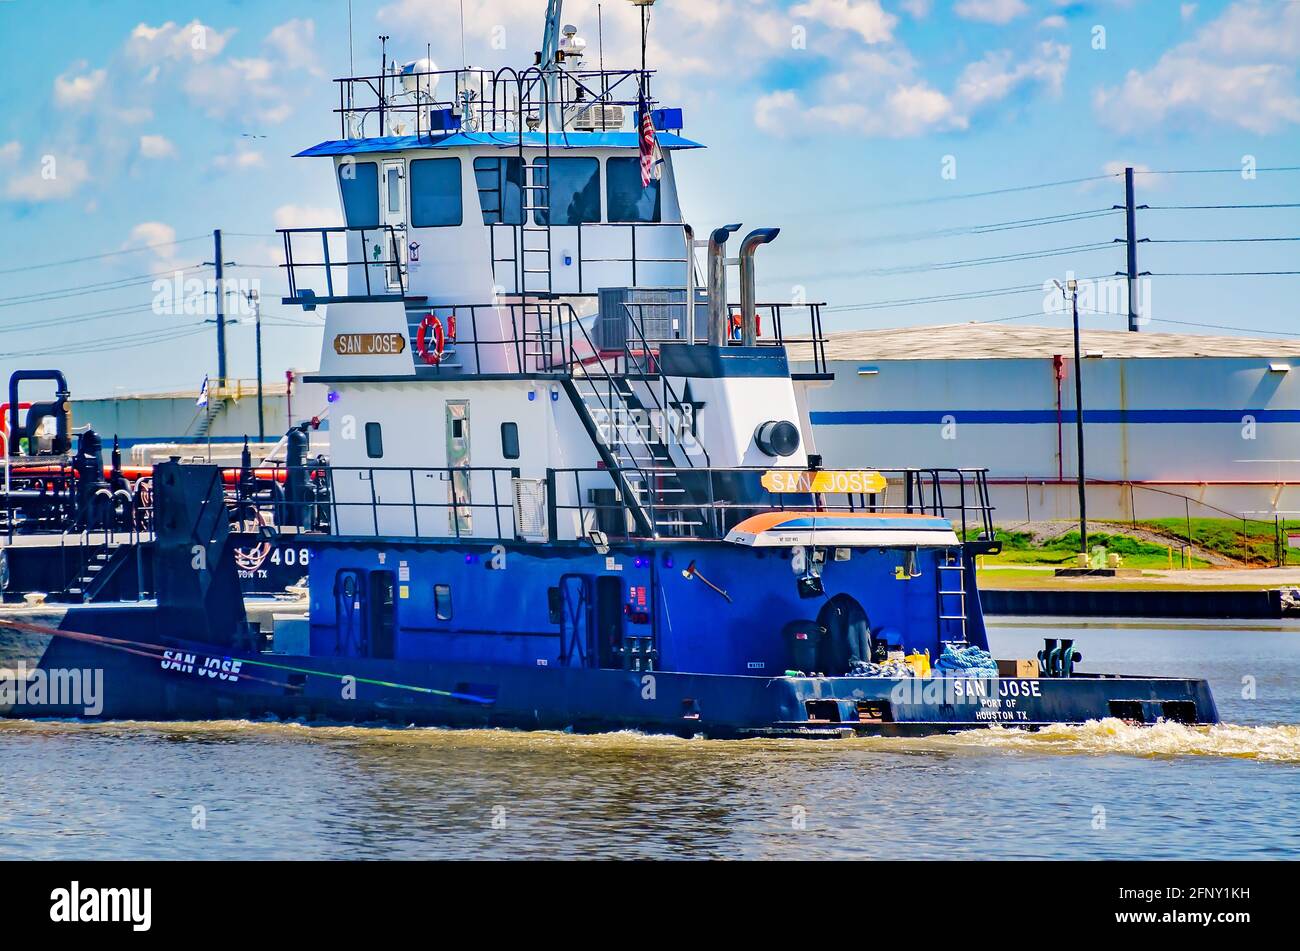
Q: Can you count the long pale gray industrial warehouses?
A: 2